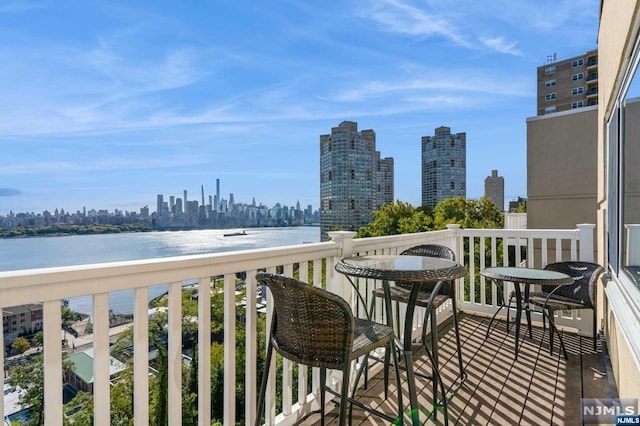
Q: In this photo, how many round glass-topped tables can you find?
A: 2